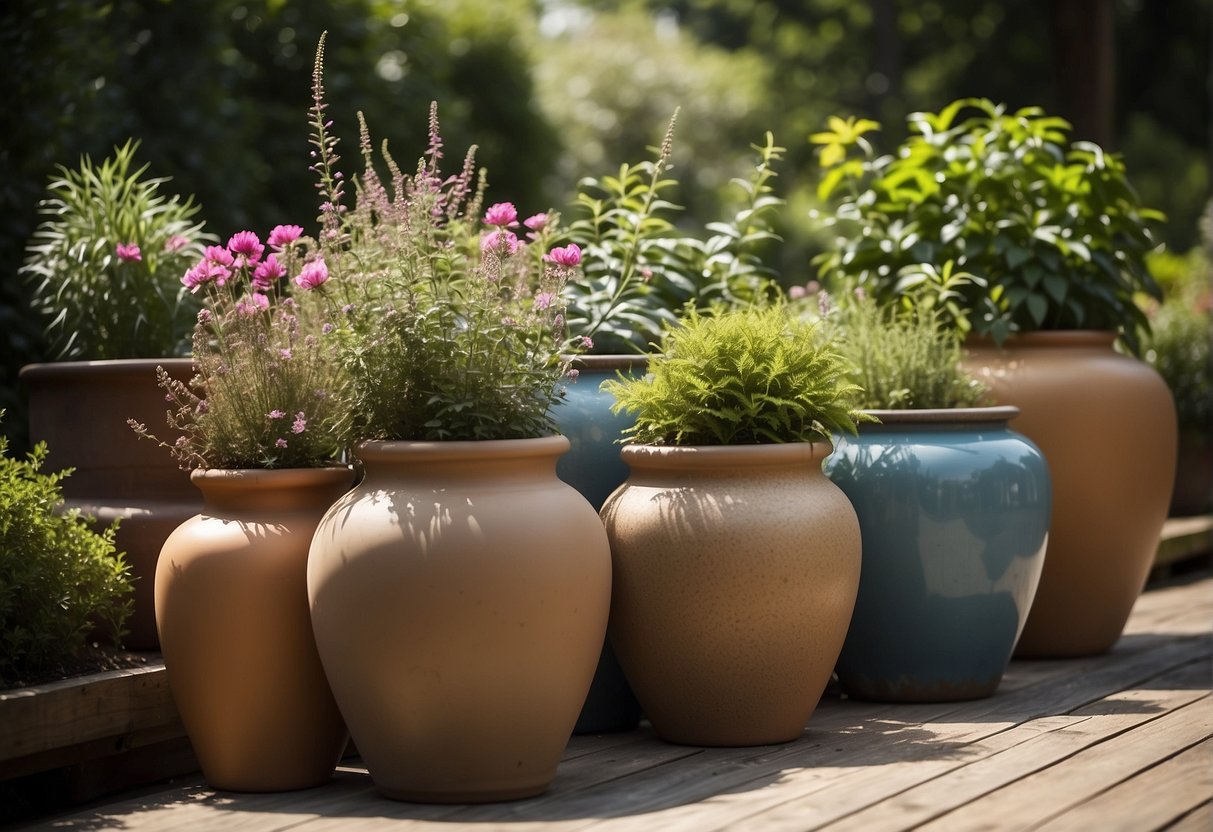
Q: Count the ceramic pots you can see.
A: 7